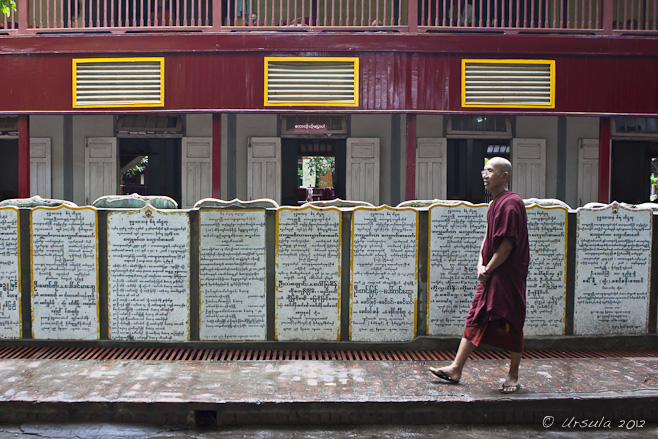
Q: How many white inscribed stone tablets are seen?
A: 9